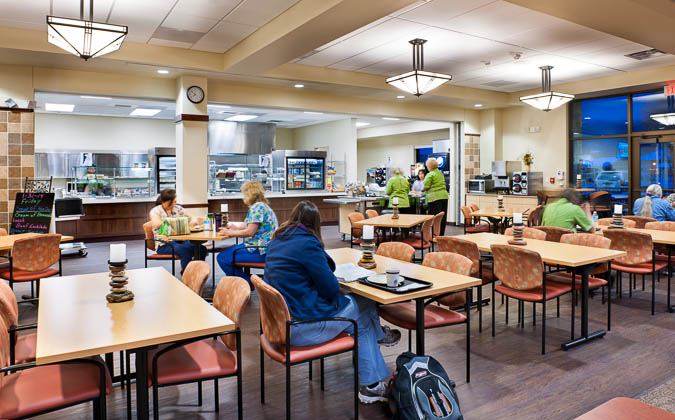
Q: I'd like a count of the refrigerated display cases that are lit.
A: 2